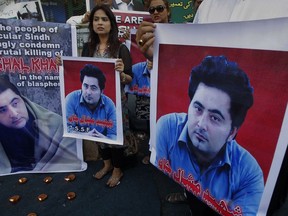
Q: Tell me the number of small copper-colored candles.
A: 7